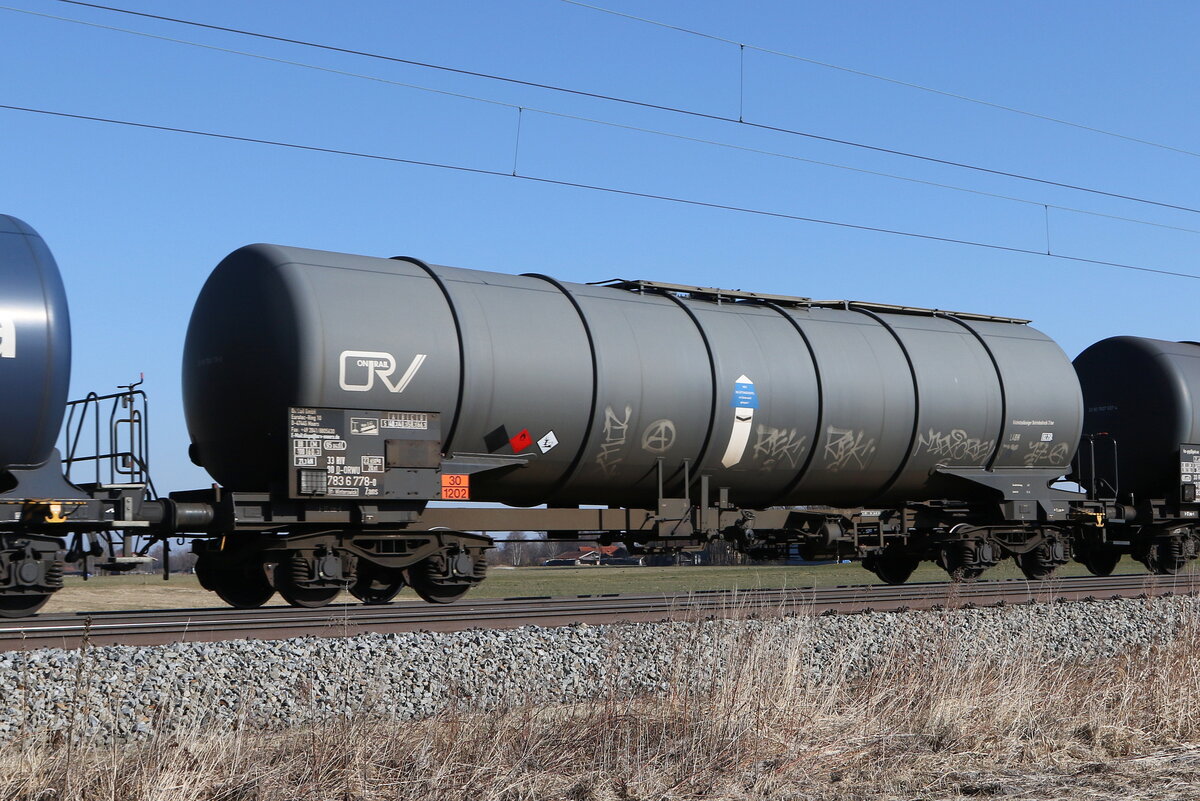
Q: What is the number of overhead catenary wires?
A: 4